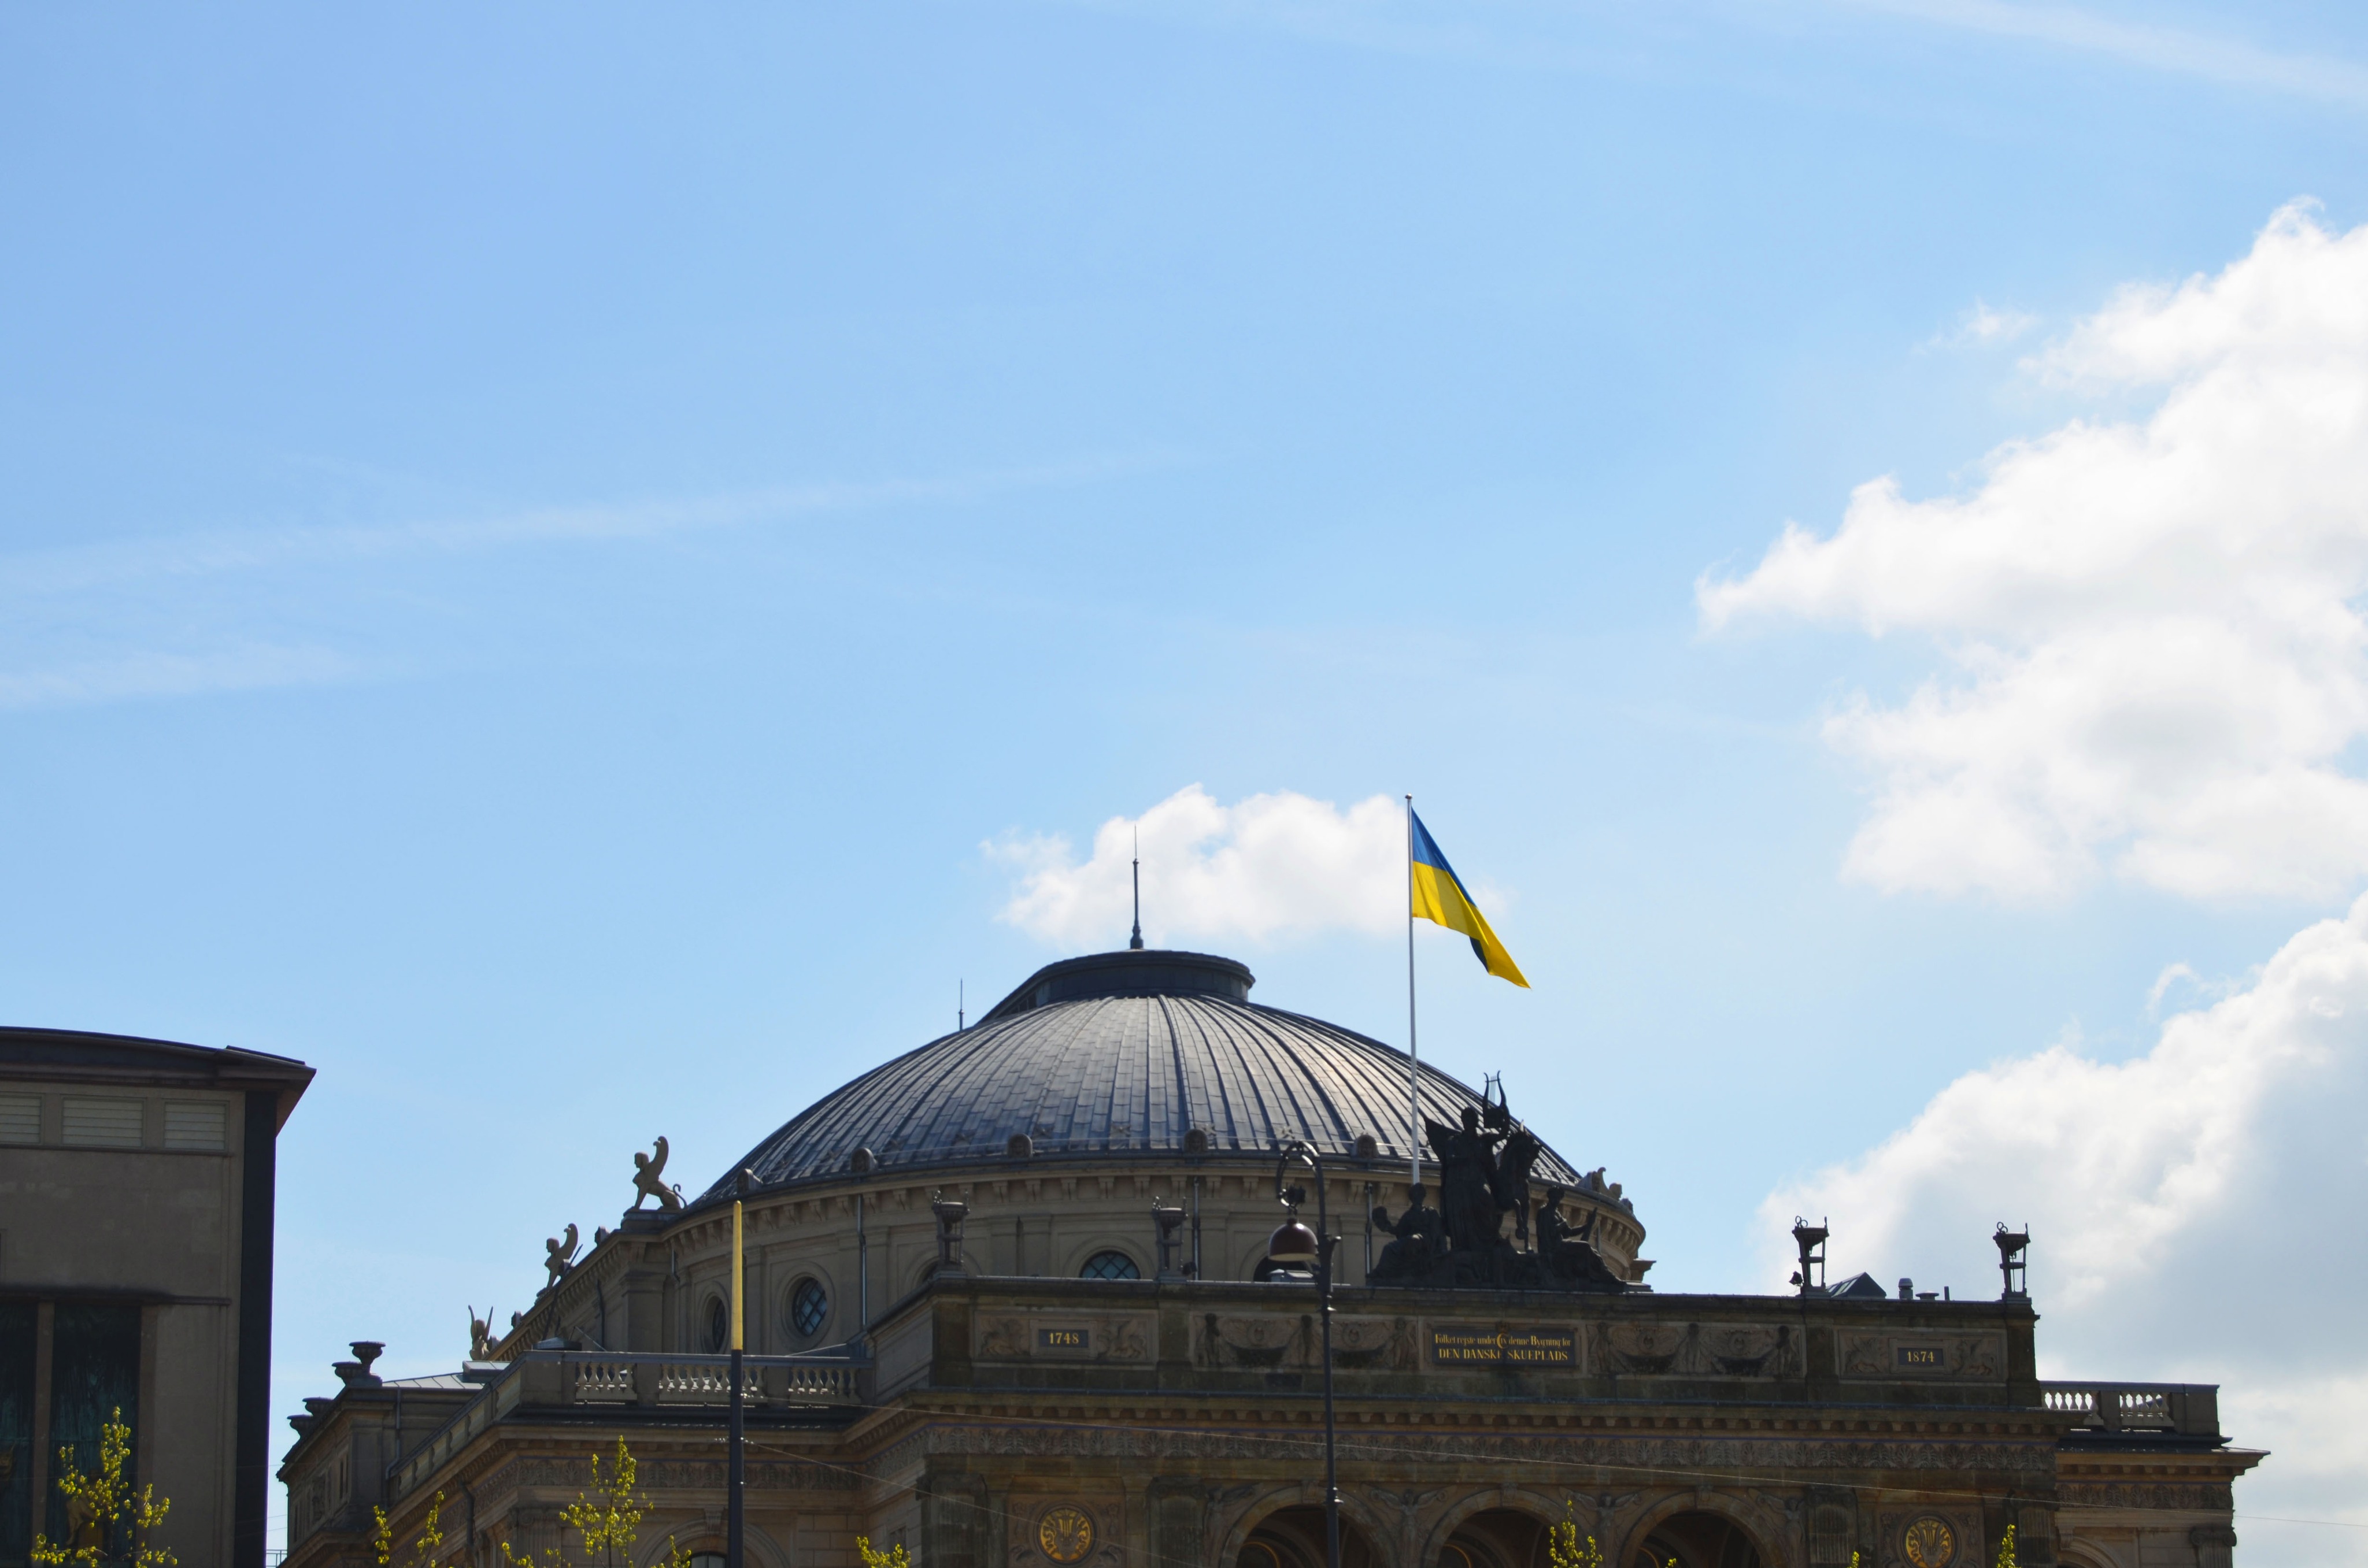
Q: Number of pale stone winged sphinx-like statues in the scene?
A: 3